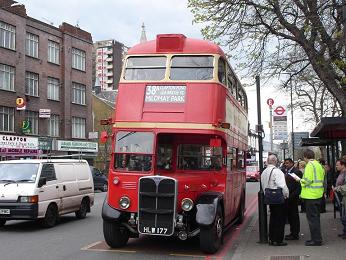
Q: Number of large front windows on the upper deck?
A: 2